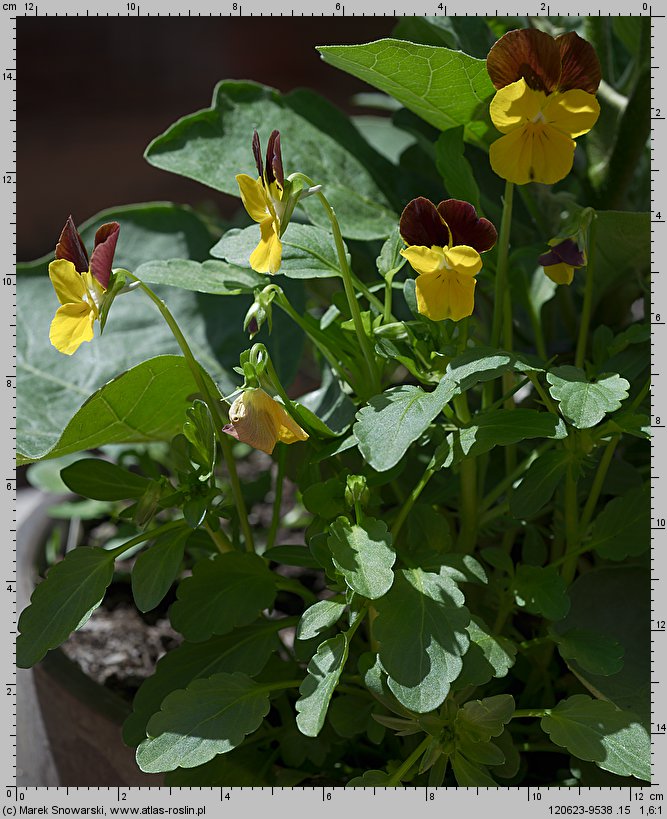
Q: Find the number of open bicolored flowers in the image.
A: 4